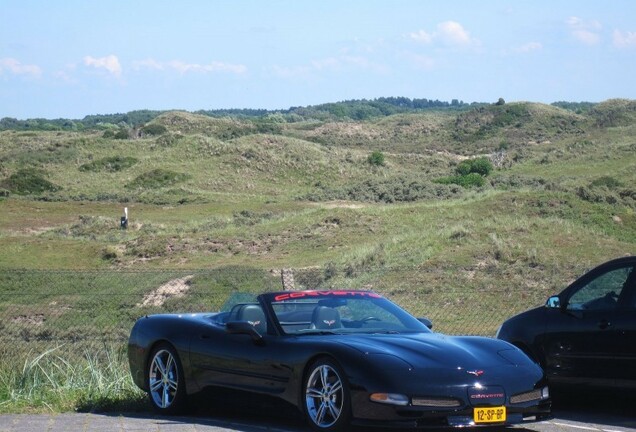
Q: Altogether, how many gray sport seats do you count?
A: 2